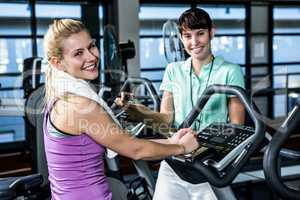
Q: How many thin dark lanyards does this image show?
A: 1